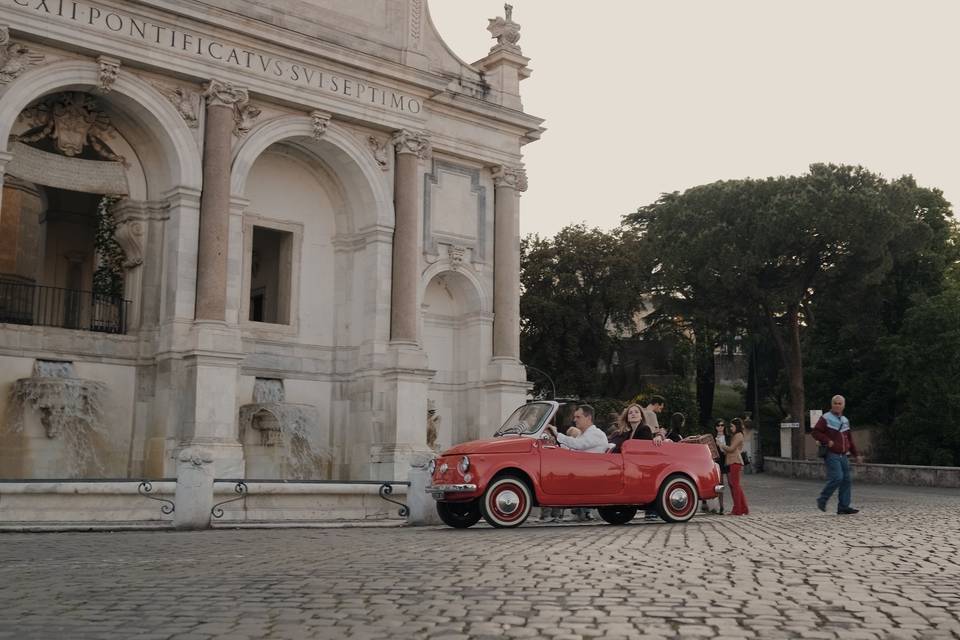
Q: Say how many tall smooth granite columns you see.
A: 3